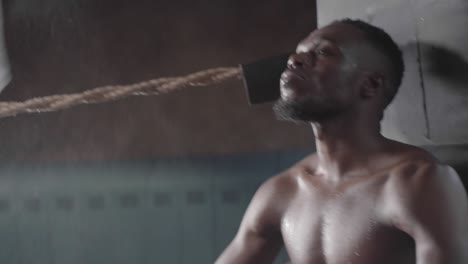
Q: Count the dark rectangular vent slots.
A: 8